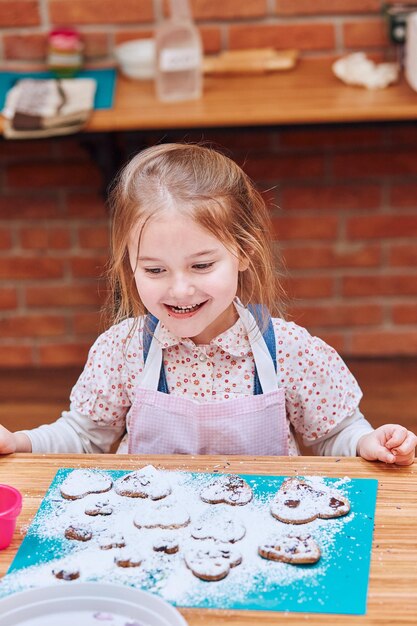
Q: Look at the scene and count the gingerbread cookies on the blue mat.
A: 14